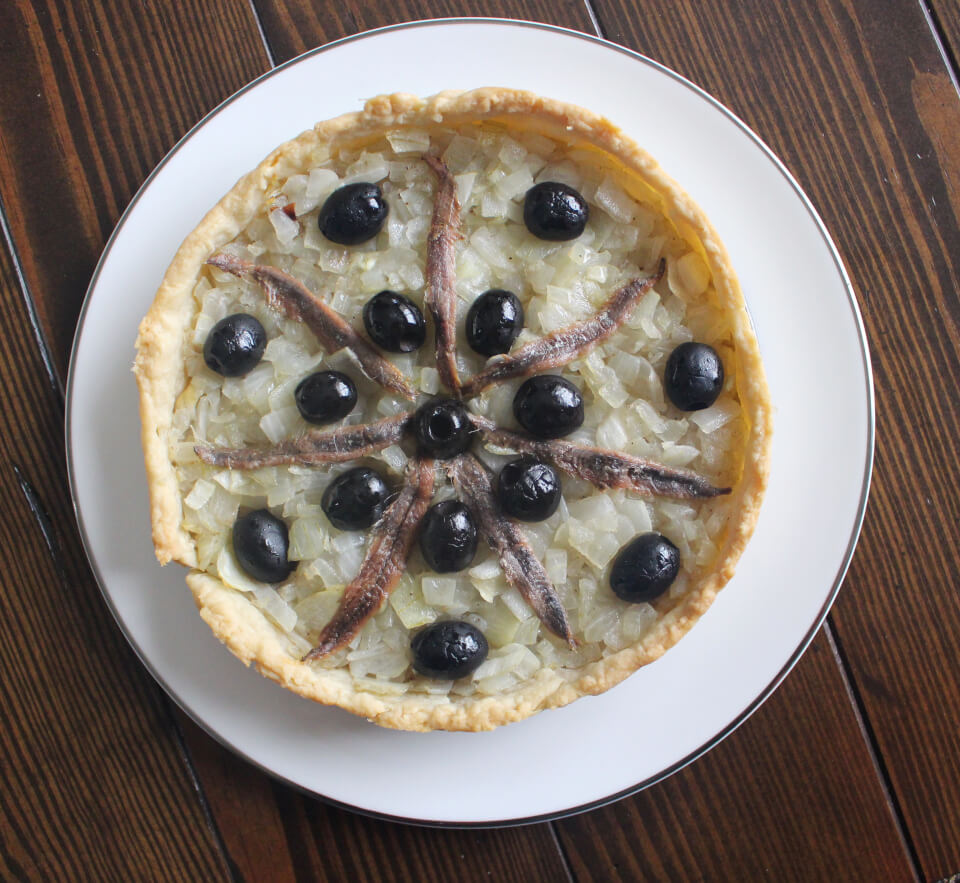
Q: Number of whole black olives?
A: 15